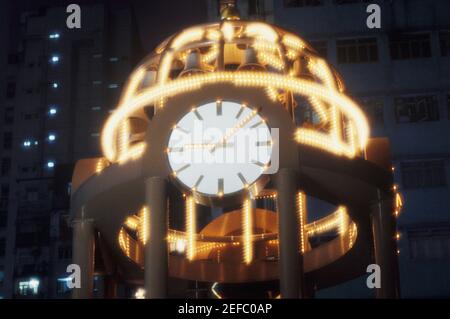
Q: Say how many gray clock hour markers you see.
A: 12